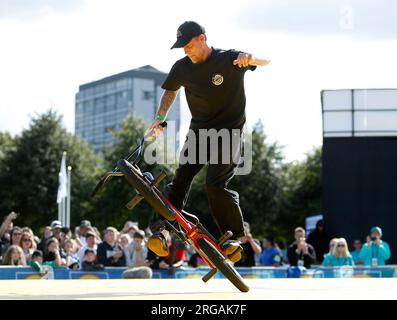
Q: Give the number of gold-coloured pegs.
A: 4